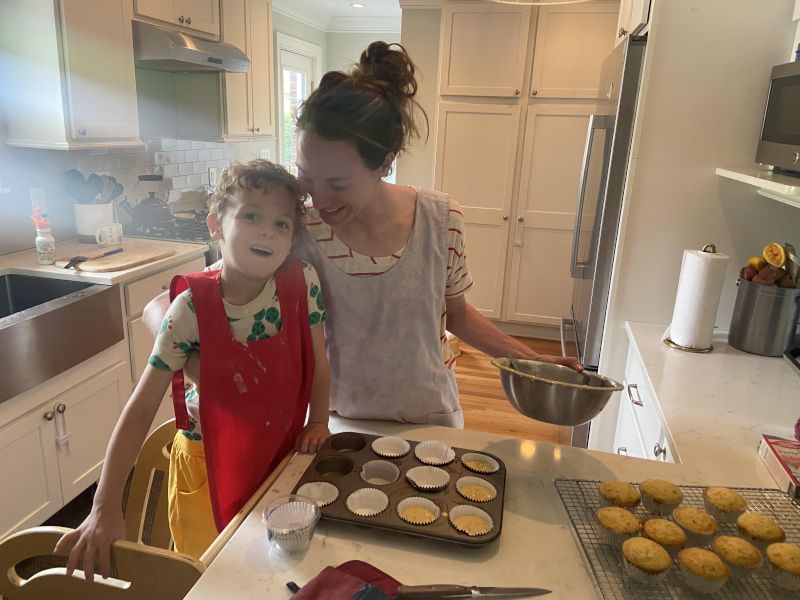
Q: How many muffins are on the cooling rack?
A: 11